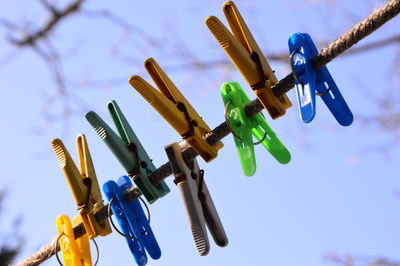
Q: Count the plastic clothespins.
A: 9